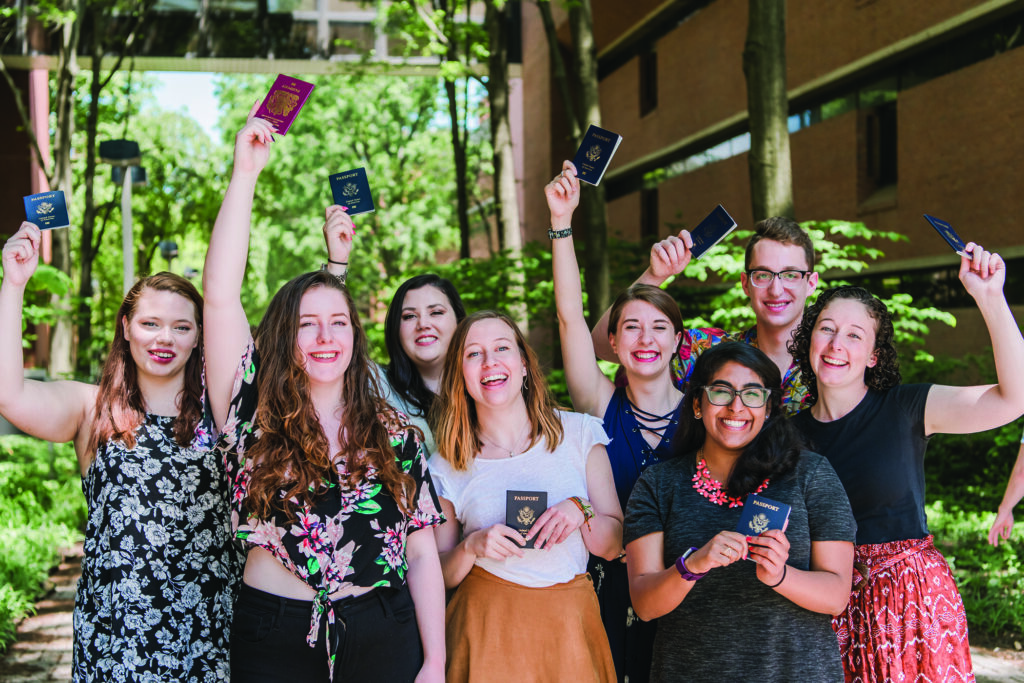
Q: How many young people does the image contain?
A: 8